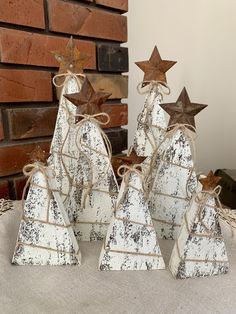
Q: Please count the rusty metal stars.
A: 7